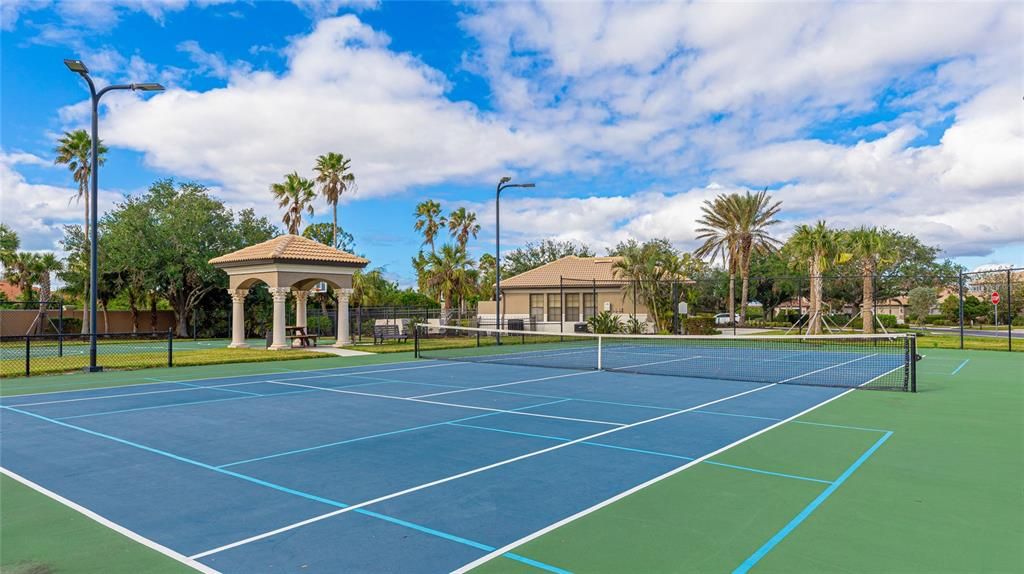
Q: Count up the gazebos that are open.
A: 1